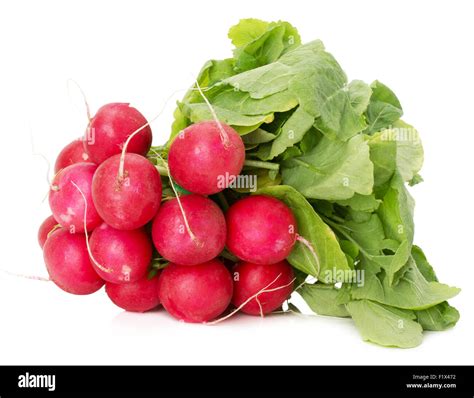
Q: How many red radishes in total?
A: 13